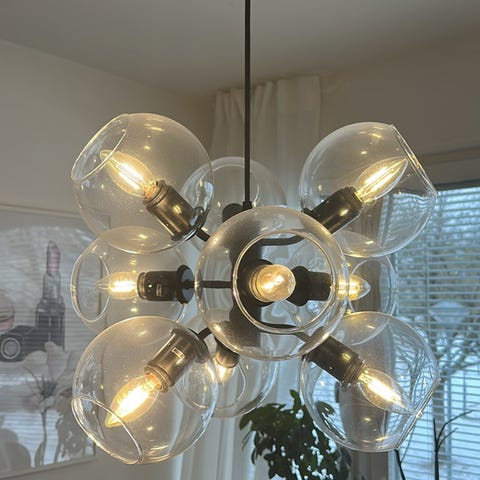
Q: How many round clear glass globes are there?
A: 9